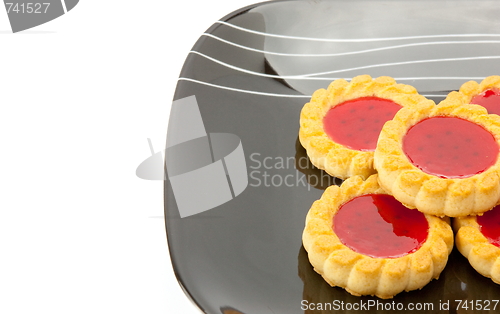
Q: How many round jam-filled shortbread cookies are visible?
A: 5